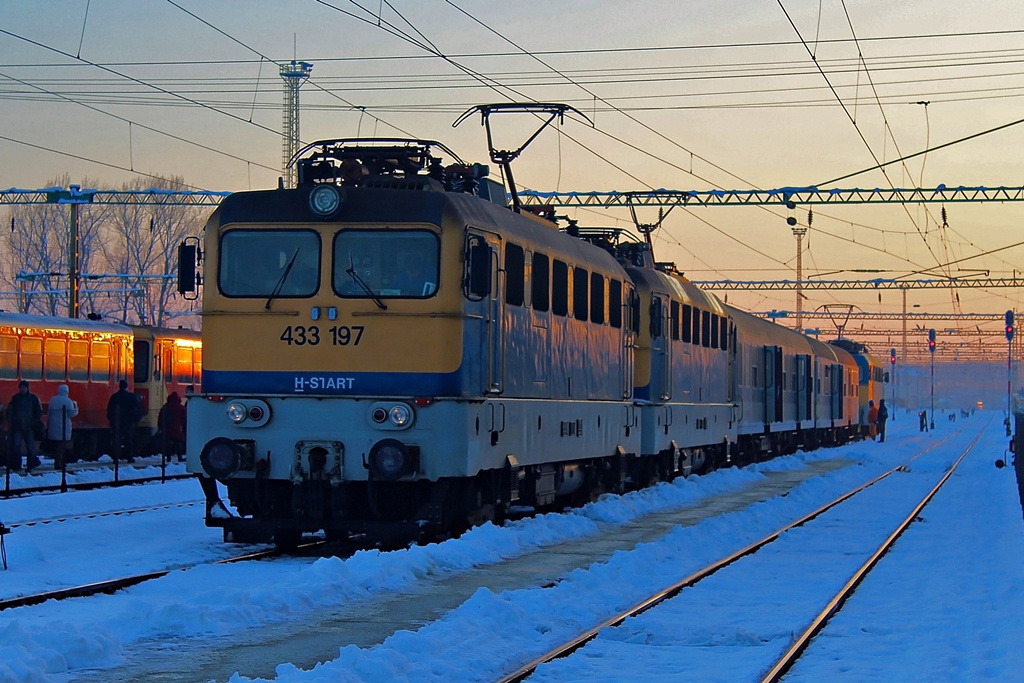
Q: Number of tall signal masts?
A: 3